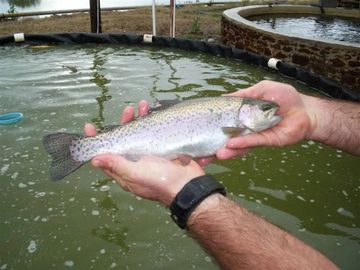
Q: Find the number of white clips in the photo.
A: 3